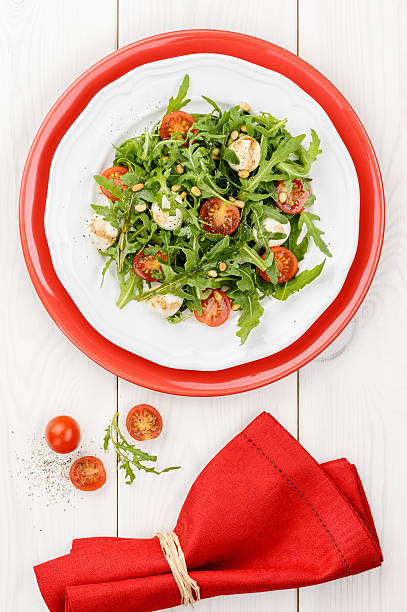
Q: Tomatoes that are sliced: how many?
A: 9